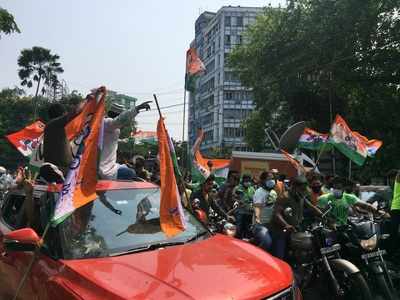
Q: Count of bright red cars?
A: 1